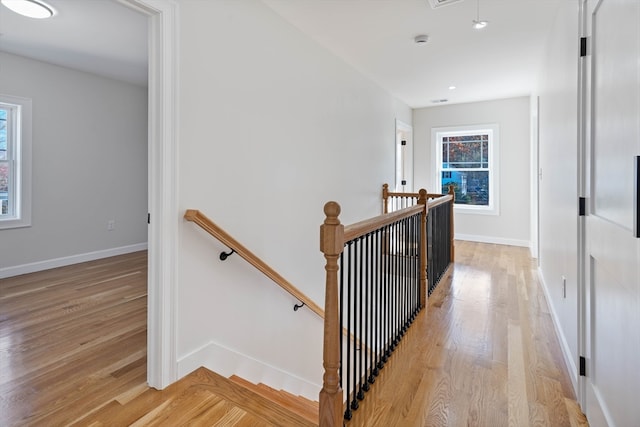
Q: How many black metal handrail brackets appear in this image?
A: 2